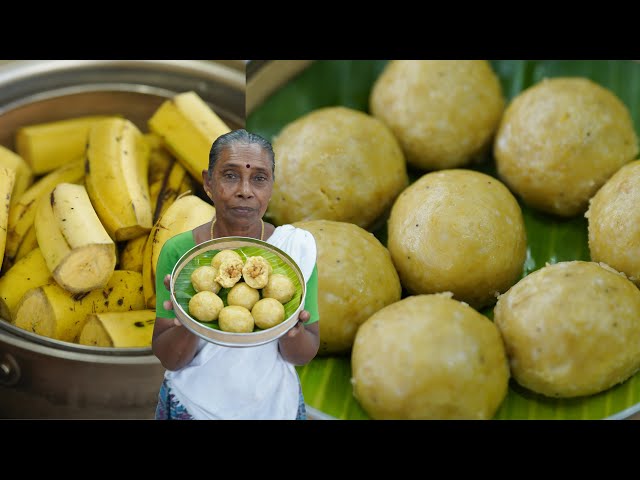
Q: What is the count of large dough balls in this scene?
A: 8